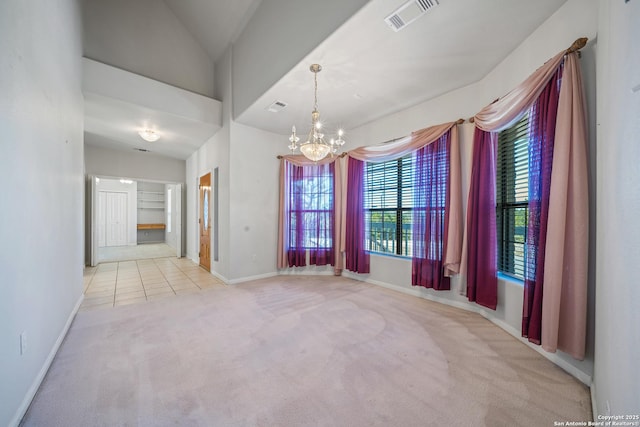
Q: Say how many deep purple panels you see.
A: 6